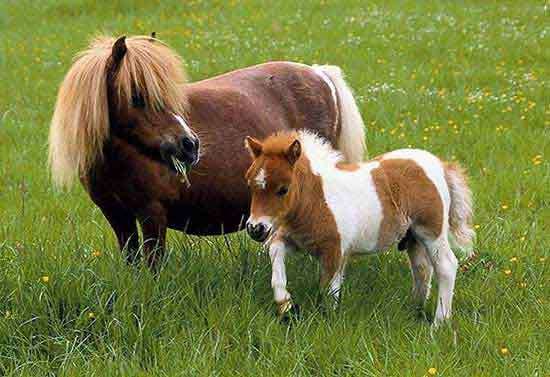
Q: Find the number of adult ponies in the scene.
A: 1